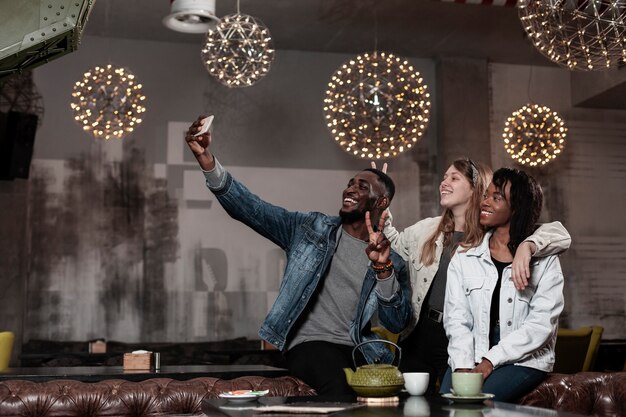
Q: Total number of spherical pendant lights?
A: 5